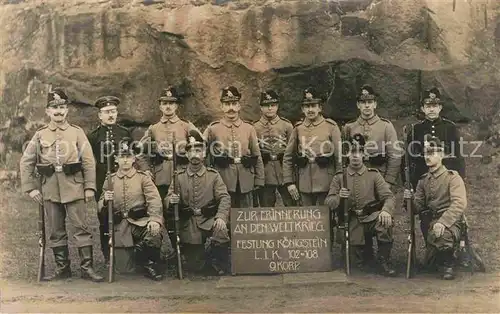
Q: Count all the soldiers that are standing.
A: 8